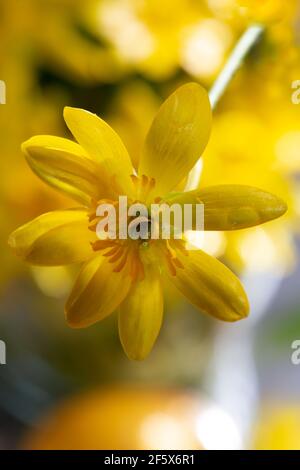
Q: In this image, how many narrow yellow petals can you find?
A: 8